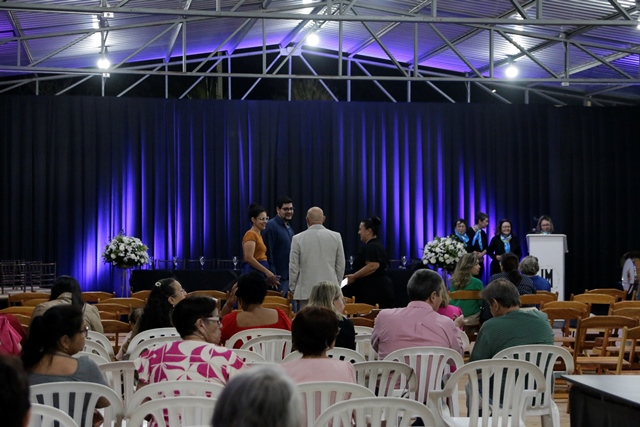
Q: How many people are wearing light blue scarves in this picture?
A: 4